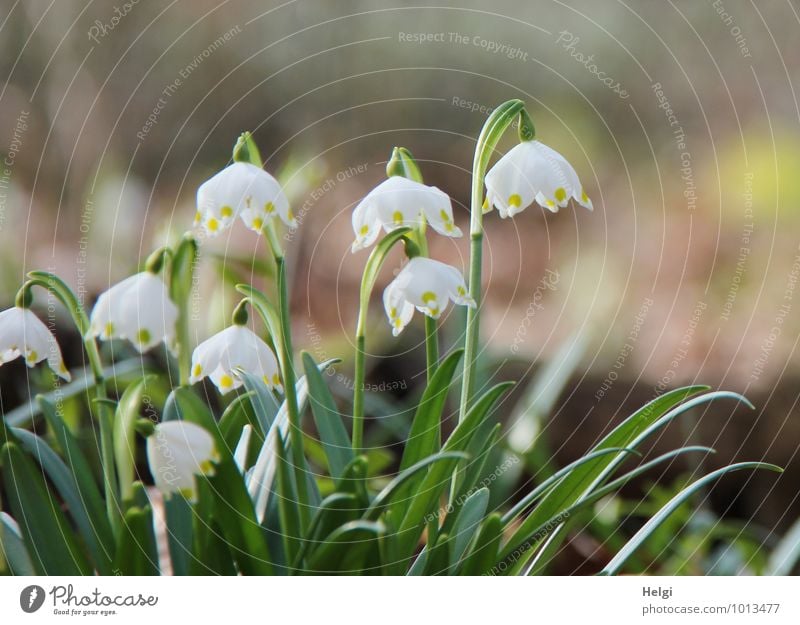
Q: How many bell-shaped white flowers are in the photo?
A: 8